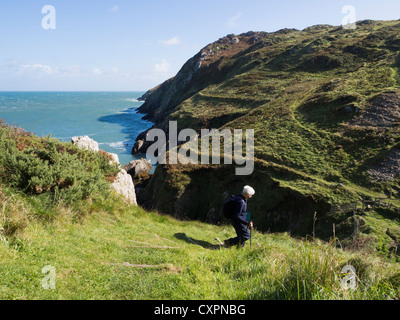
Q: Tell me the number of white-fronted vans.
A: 0